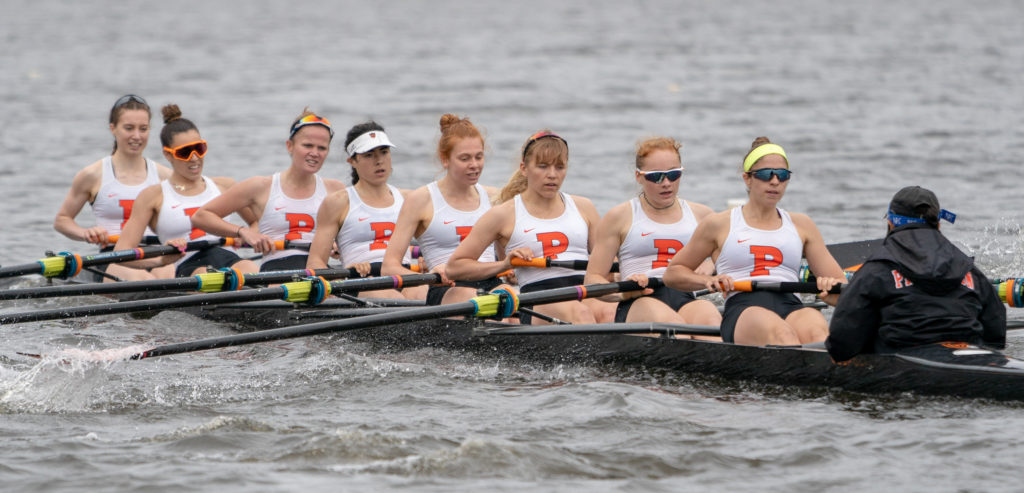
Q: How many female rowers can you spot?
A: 8